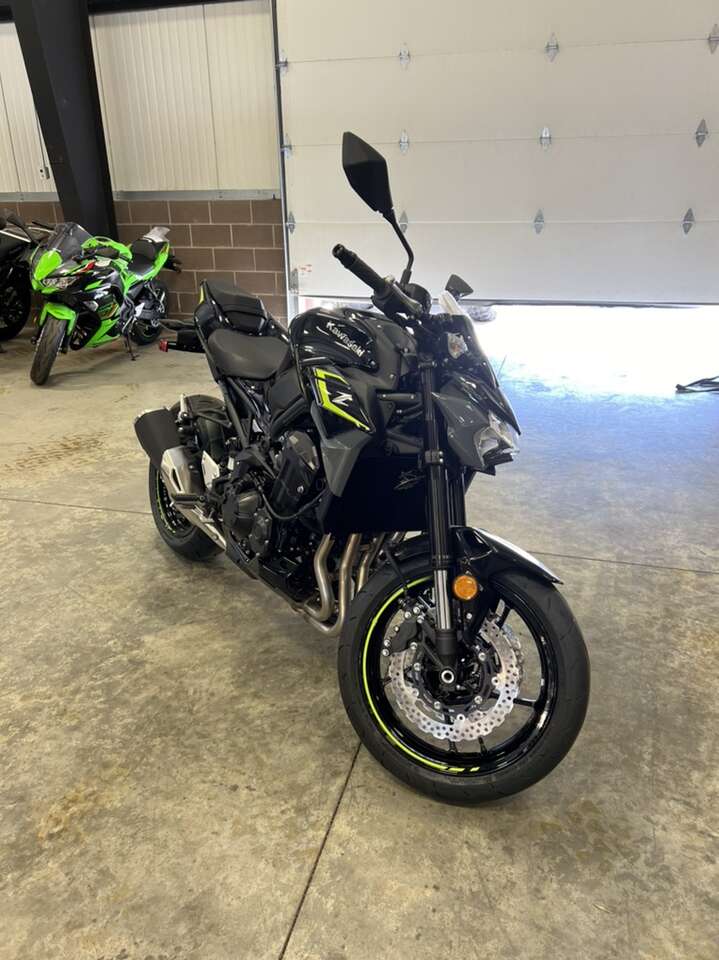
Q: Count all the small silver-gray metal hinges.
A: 12